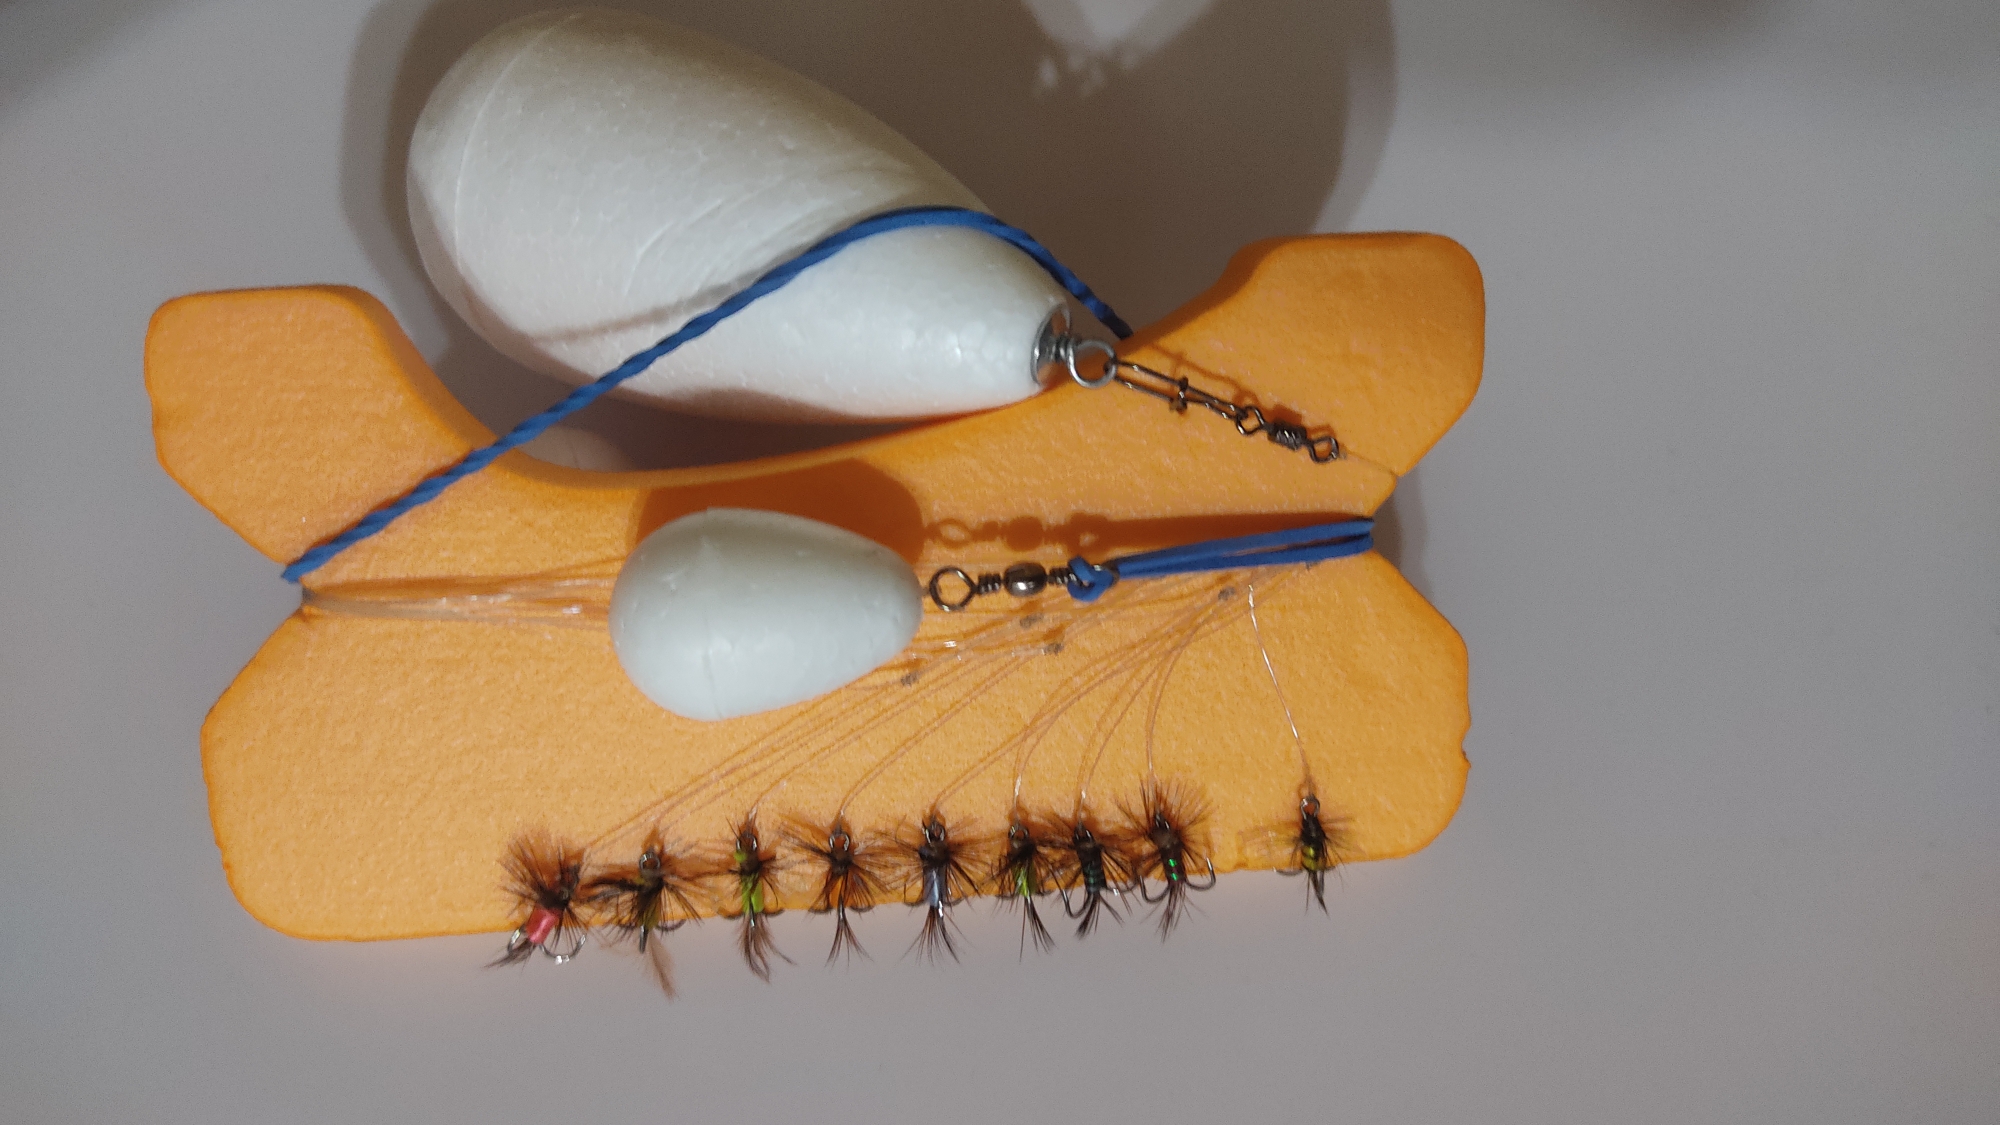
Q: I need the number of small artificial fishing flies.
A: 9